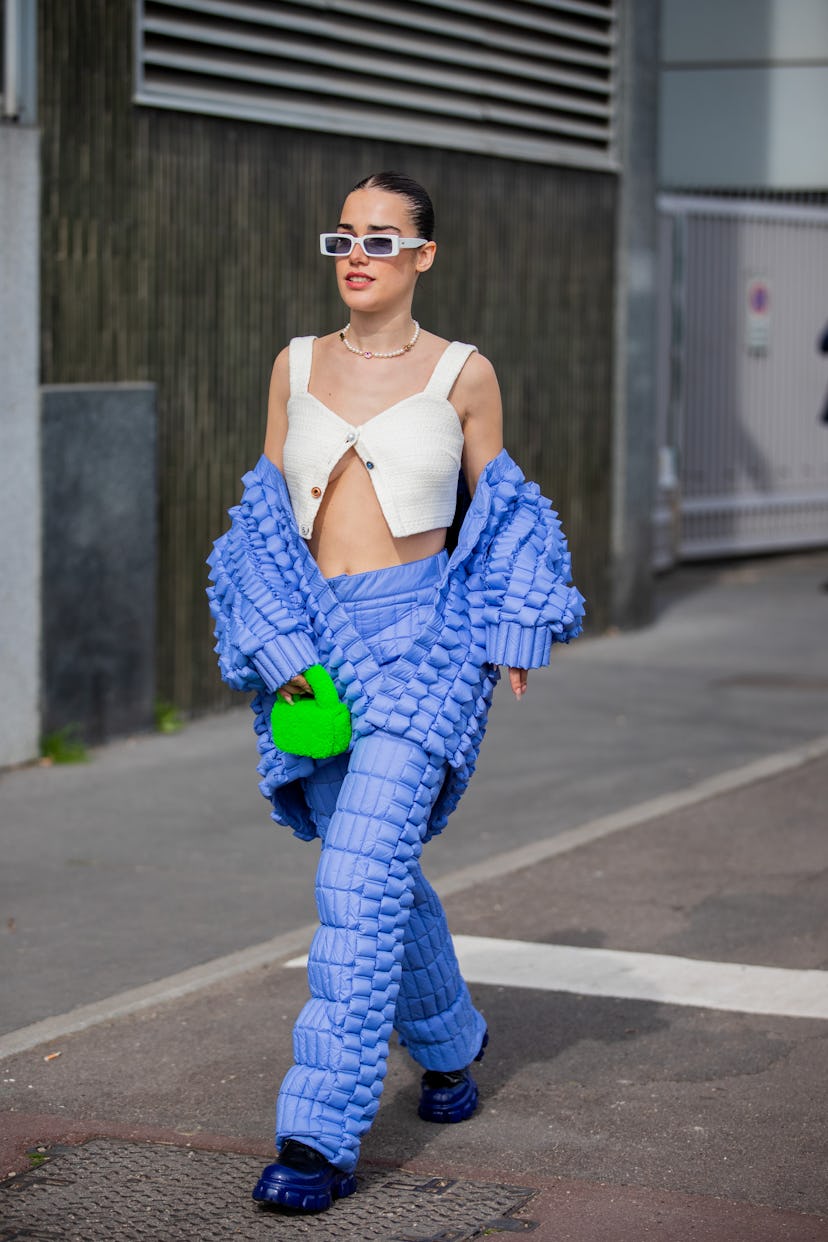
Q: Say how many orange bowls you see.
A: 0